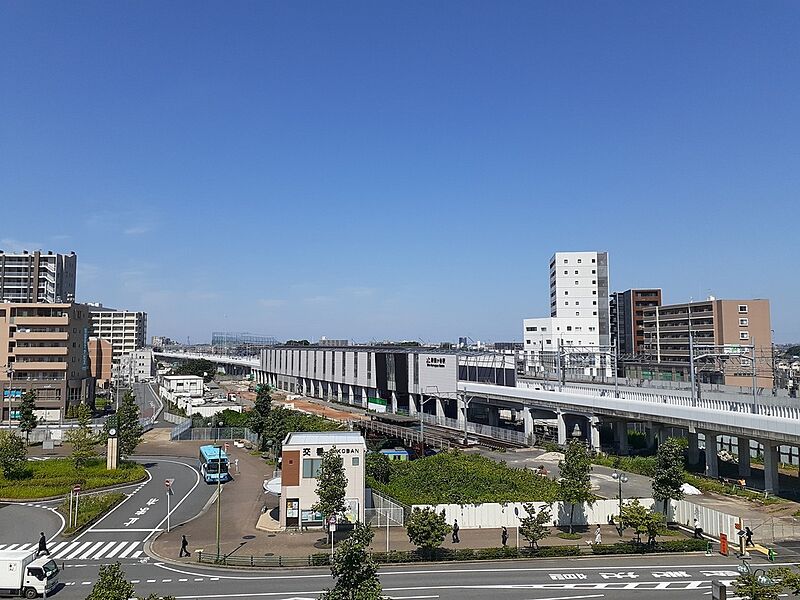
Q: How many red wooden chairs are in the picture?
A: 0